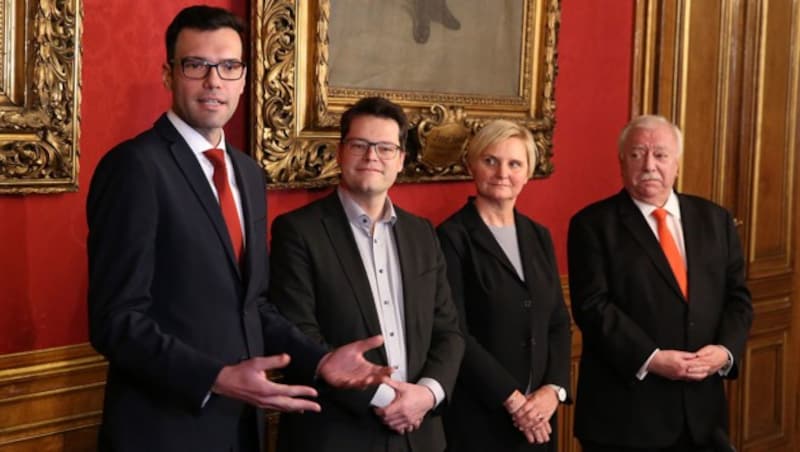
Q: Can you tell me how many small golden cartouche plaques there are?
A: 1